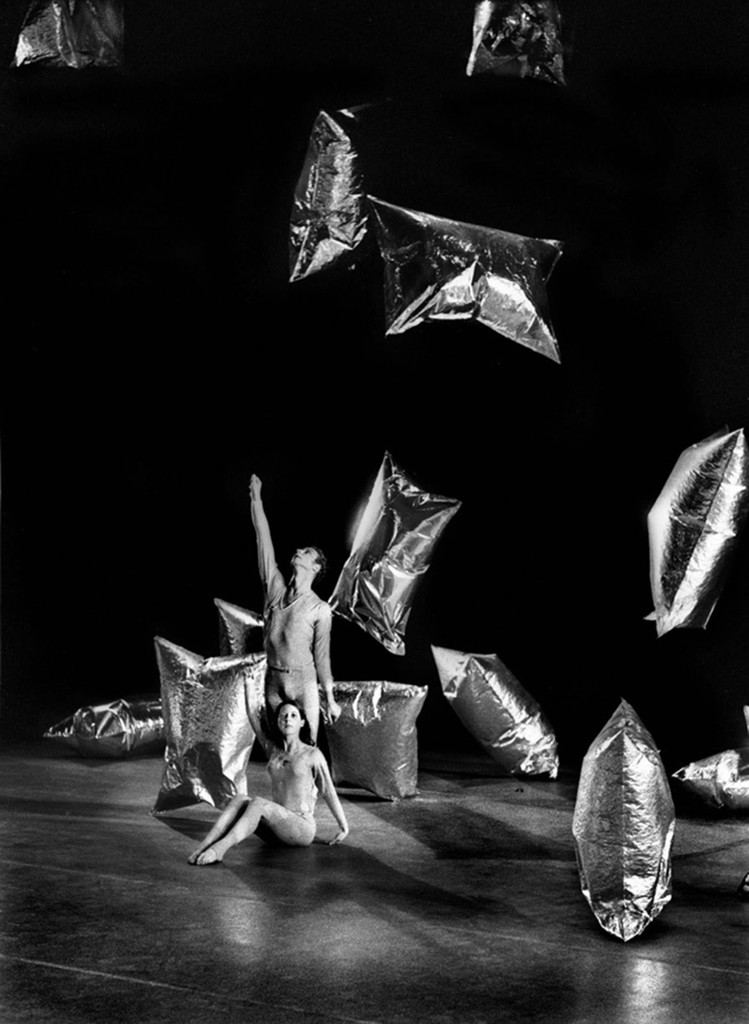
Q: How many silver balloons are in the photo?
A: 13